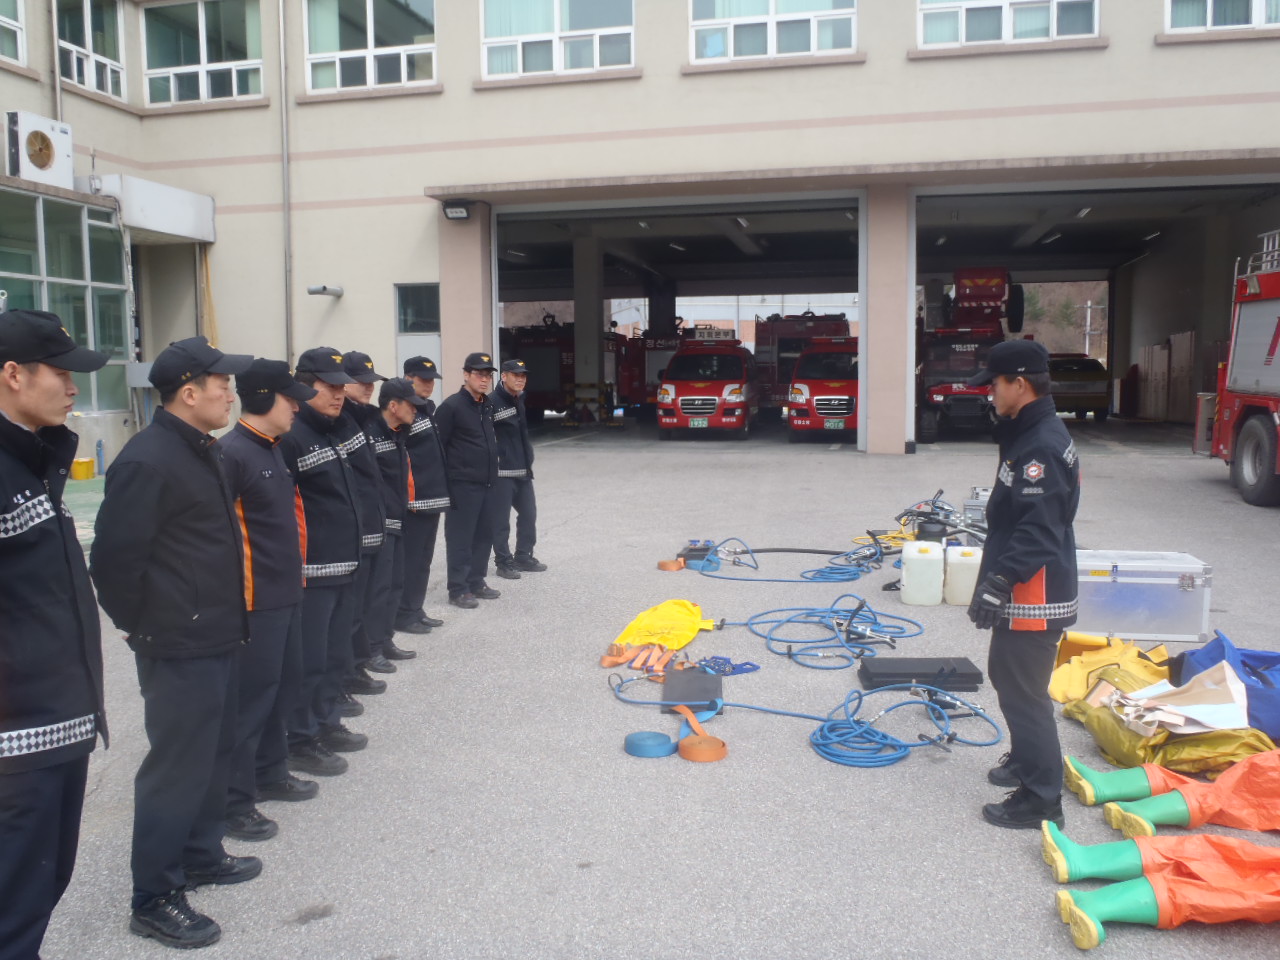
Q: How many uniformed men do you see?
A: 10